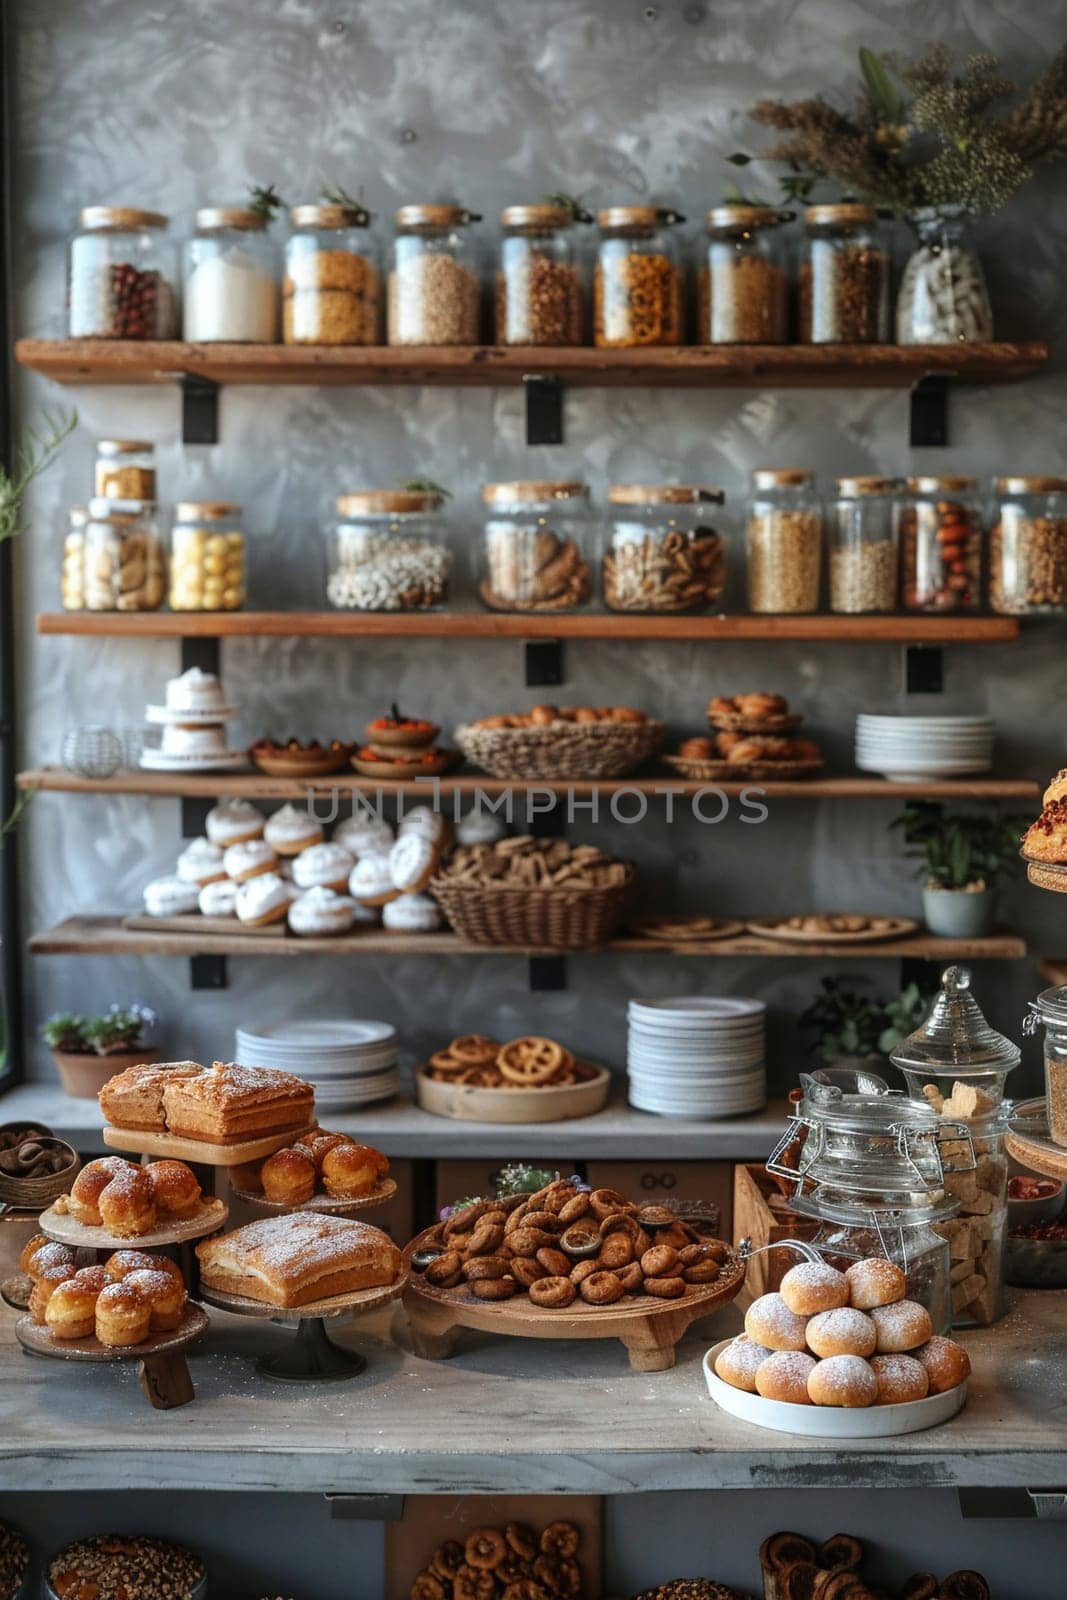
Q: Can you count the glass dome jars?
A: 1